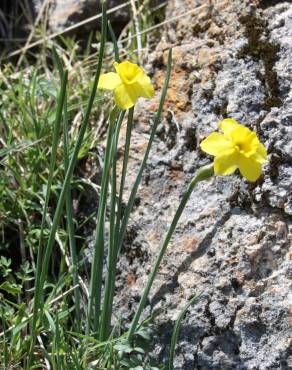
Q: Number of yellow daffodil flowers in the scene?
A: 2